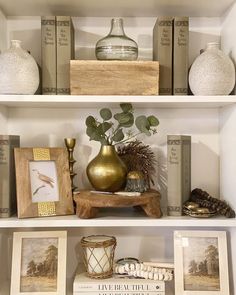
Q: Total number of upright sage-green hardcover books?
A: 6